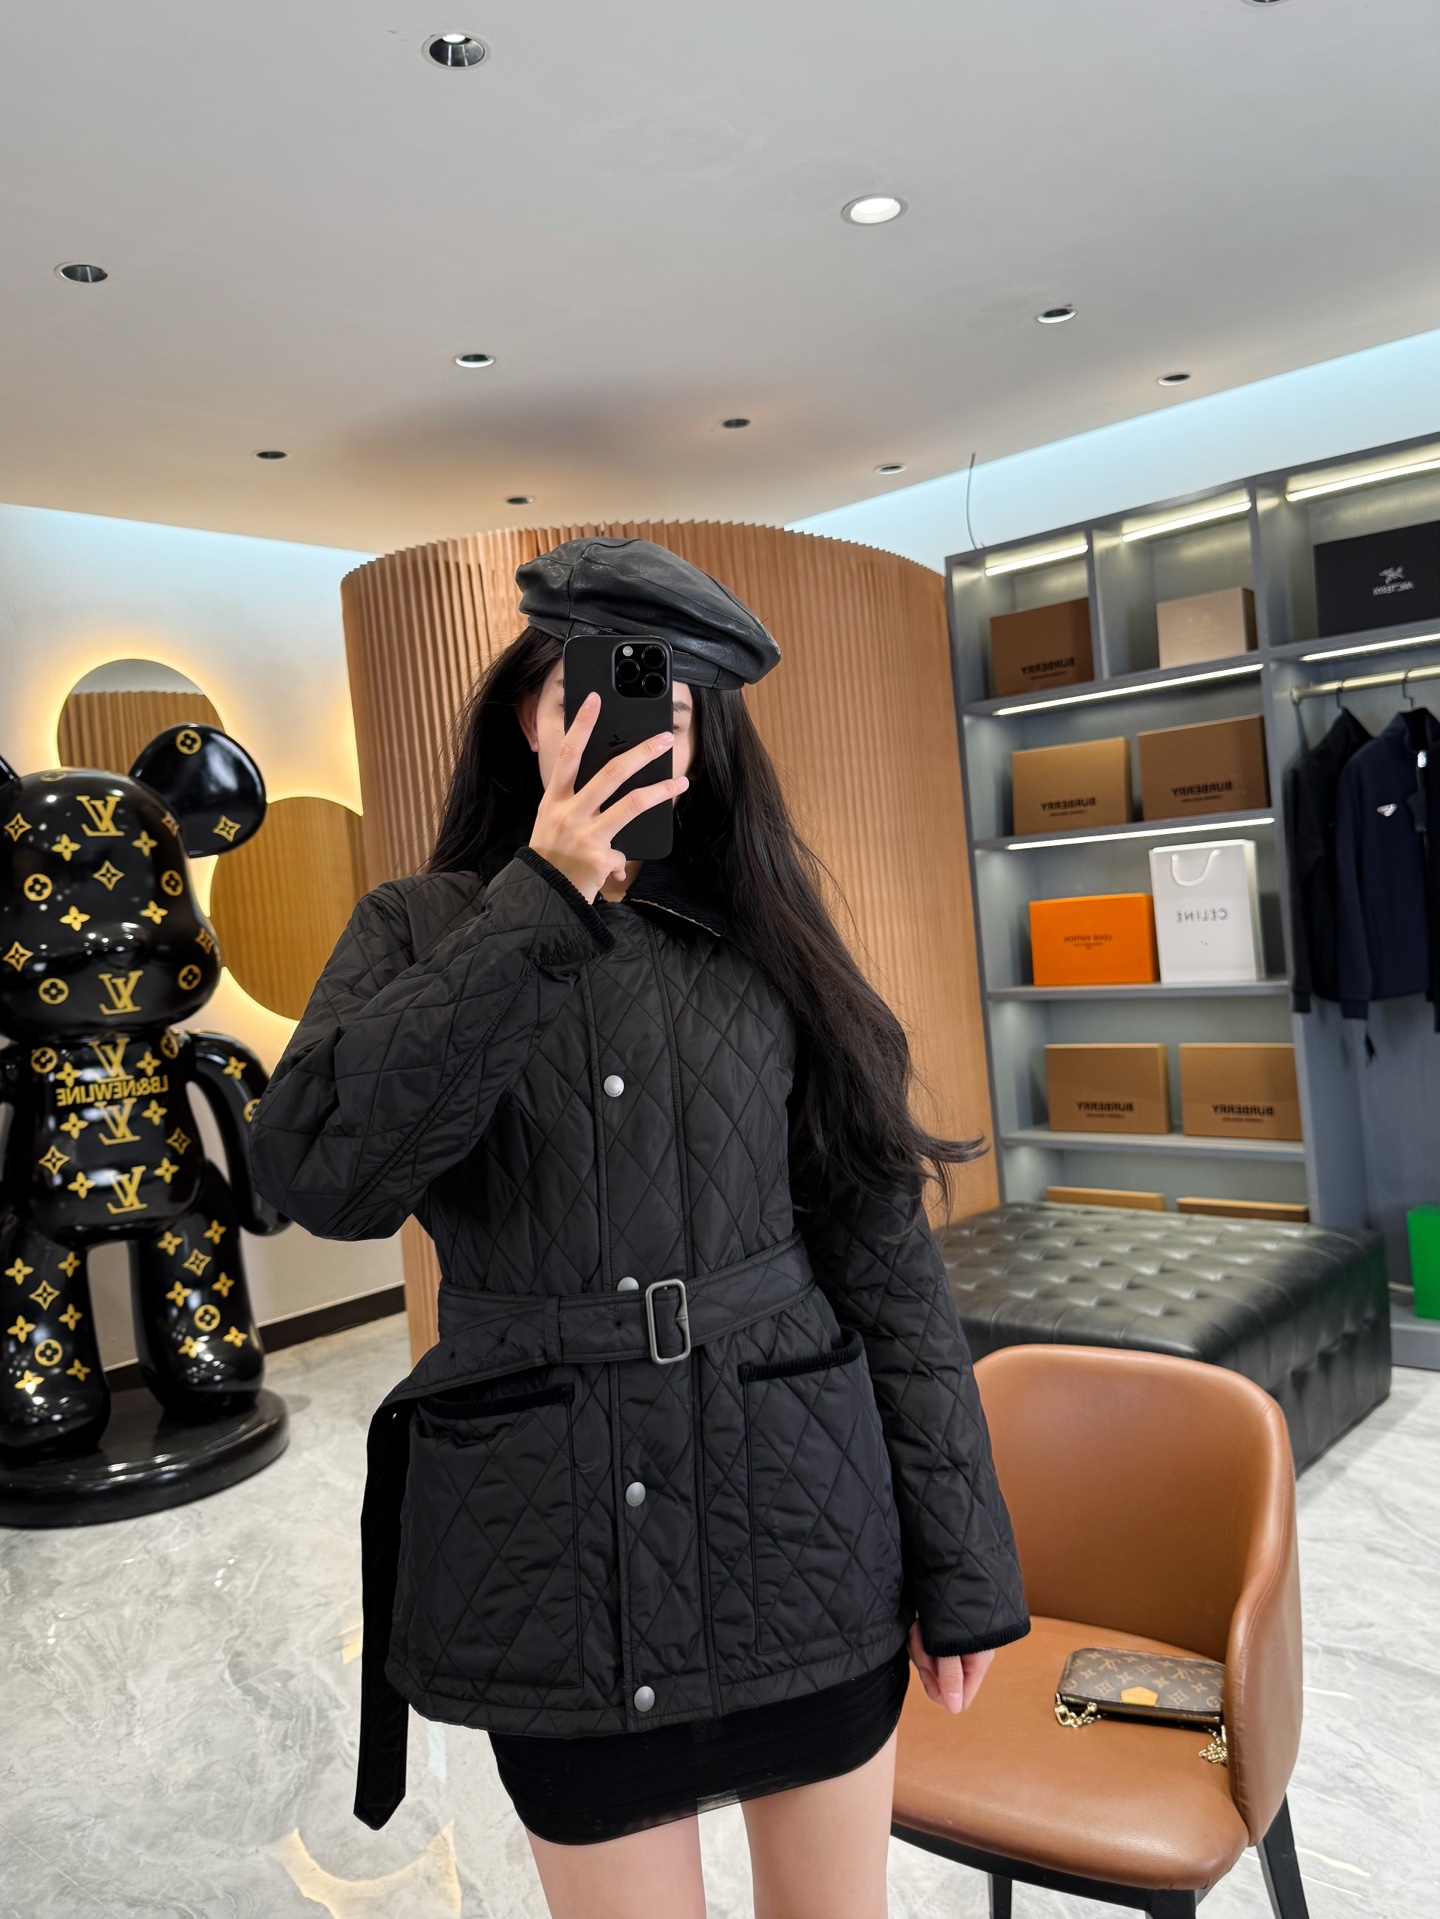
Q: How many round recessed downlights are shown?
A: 11